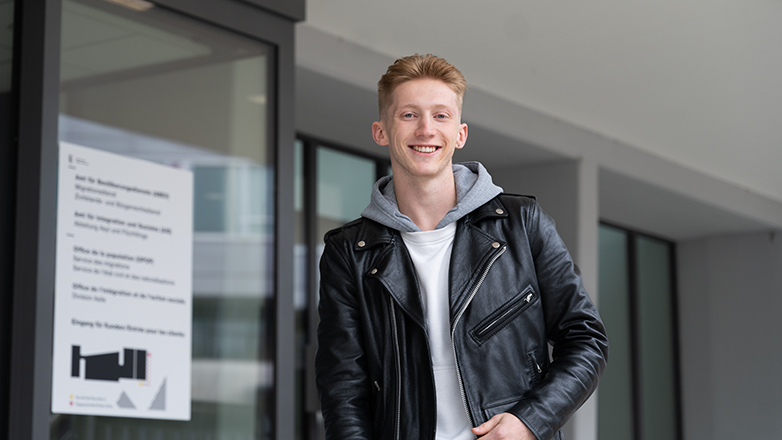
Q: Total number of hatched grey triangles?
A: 2